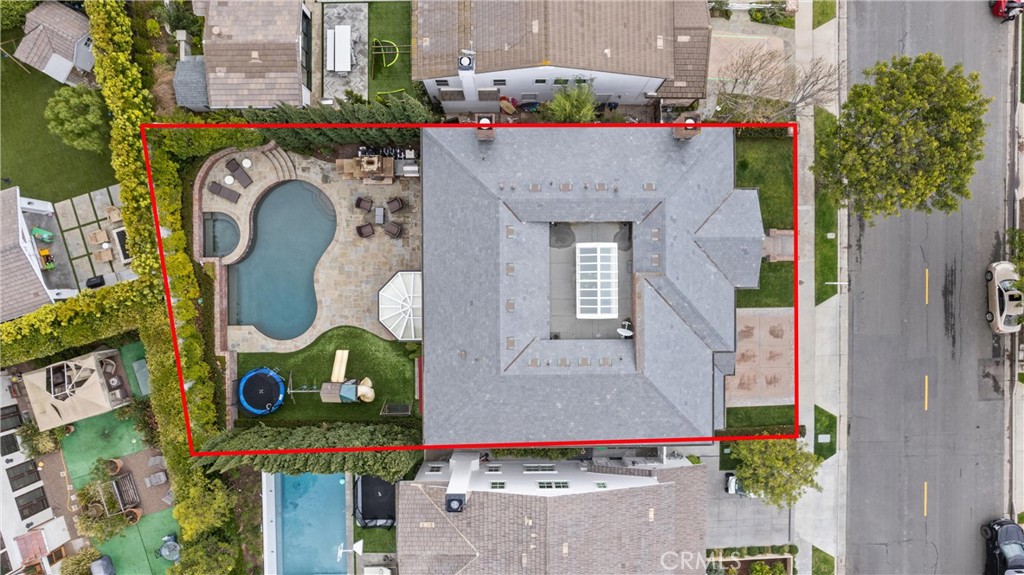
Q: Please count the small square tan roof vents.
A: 14